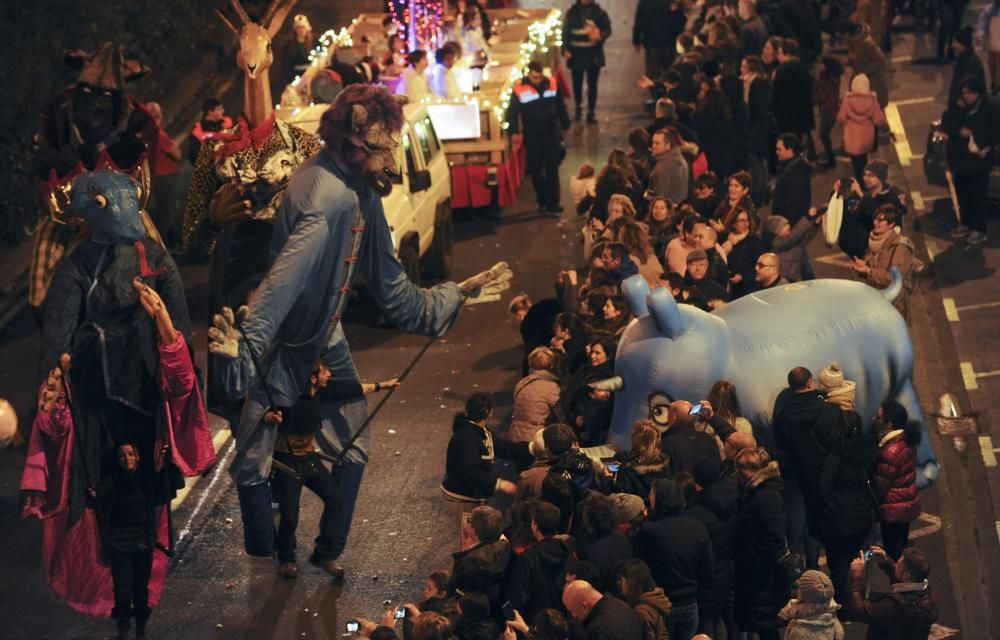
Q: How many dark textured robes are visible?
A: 1